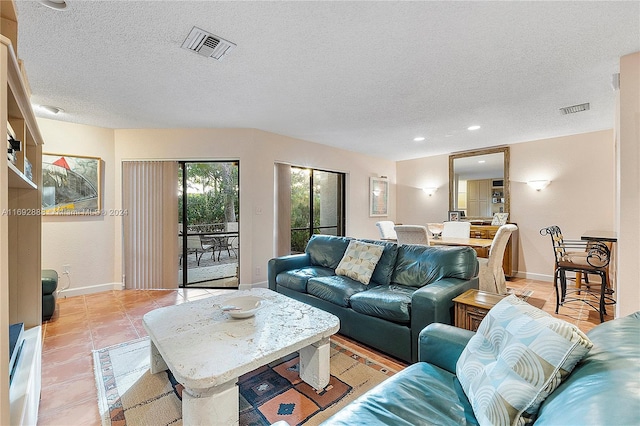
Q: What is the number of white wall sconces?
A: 2